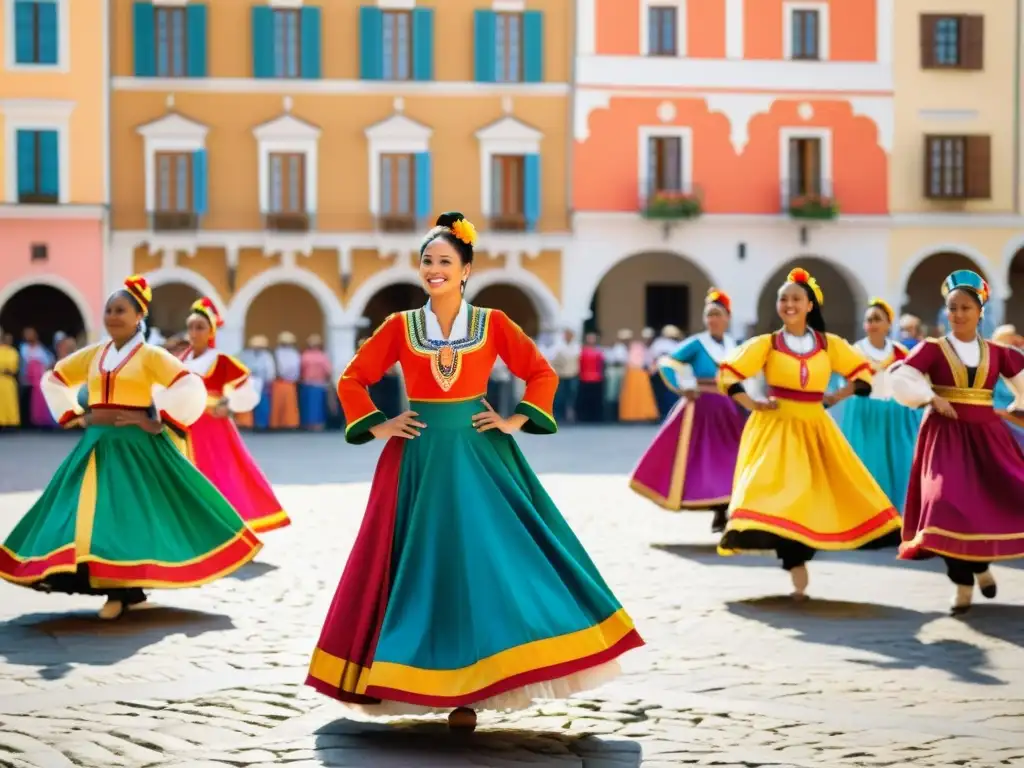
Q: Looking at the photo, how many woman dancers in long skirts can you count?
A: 7